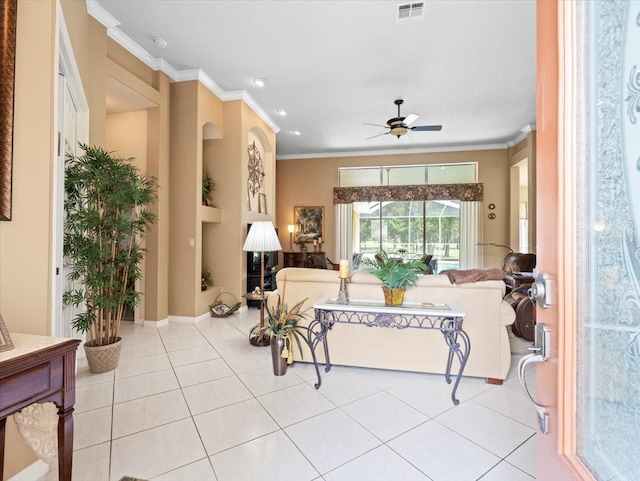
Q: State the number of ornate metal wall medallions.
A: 1